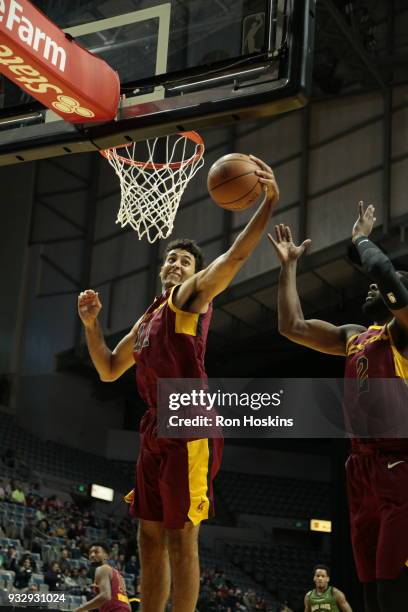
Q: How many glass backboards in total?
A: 1